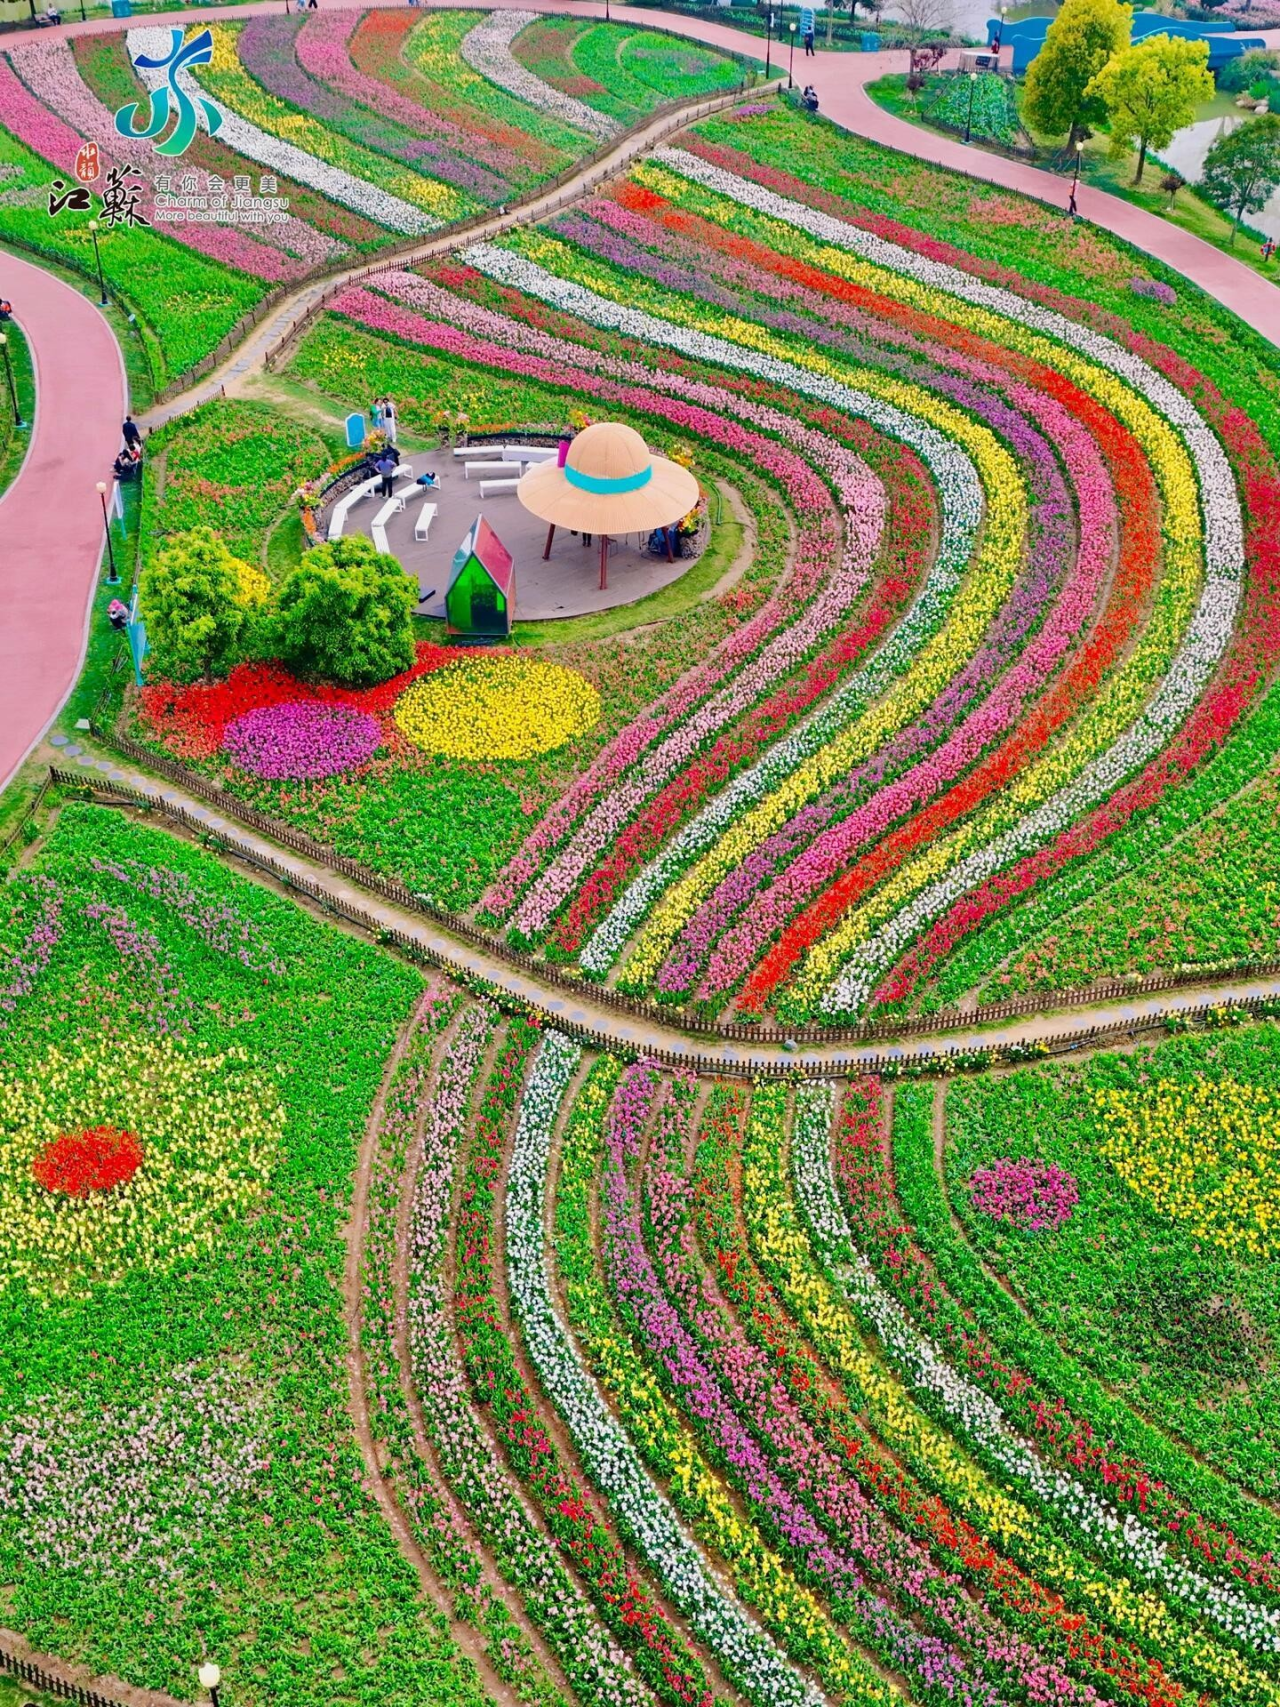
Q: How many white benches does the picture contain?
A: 12